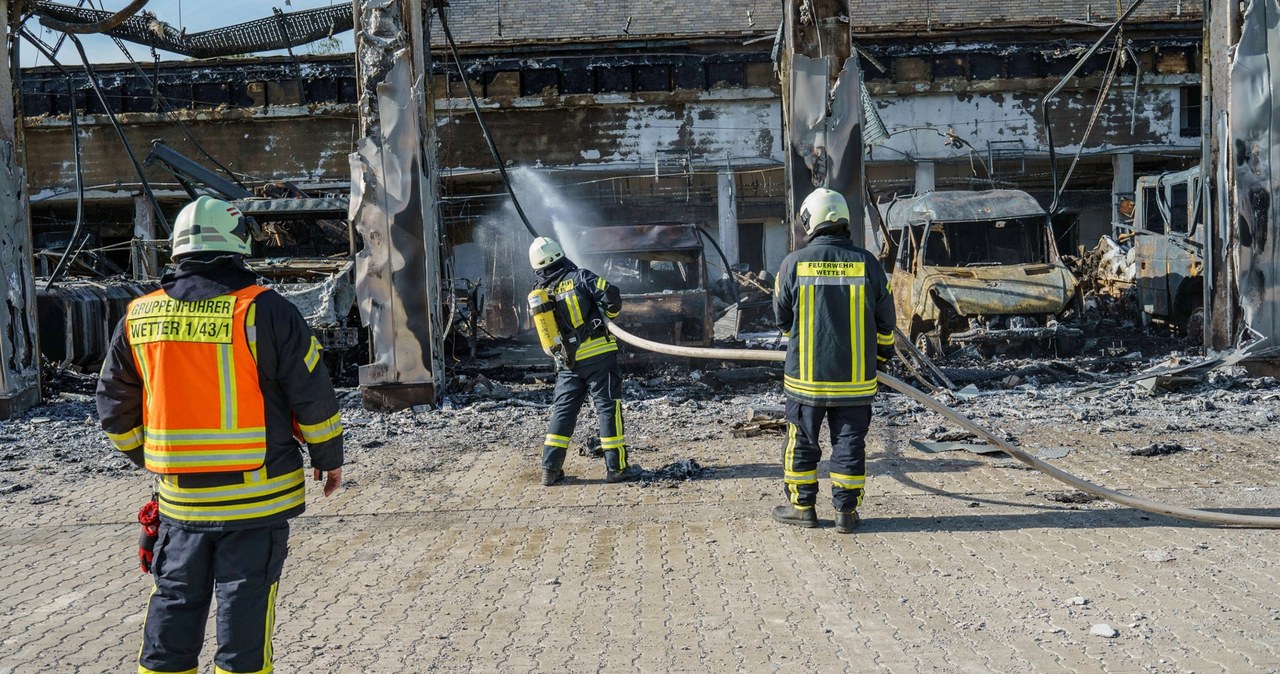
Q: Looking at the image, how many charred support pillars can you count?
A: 4